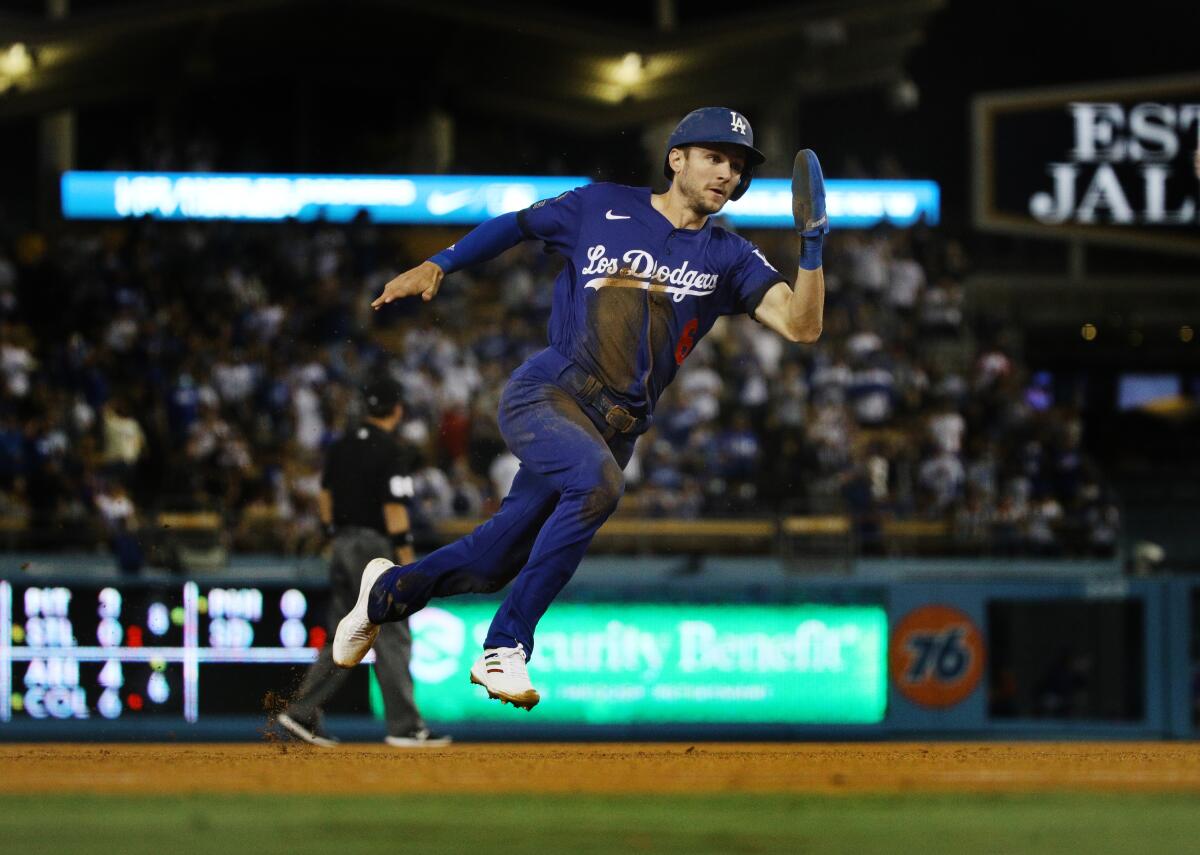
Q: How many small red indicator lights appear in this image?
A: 3